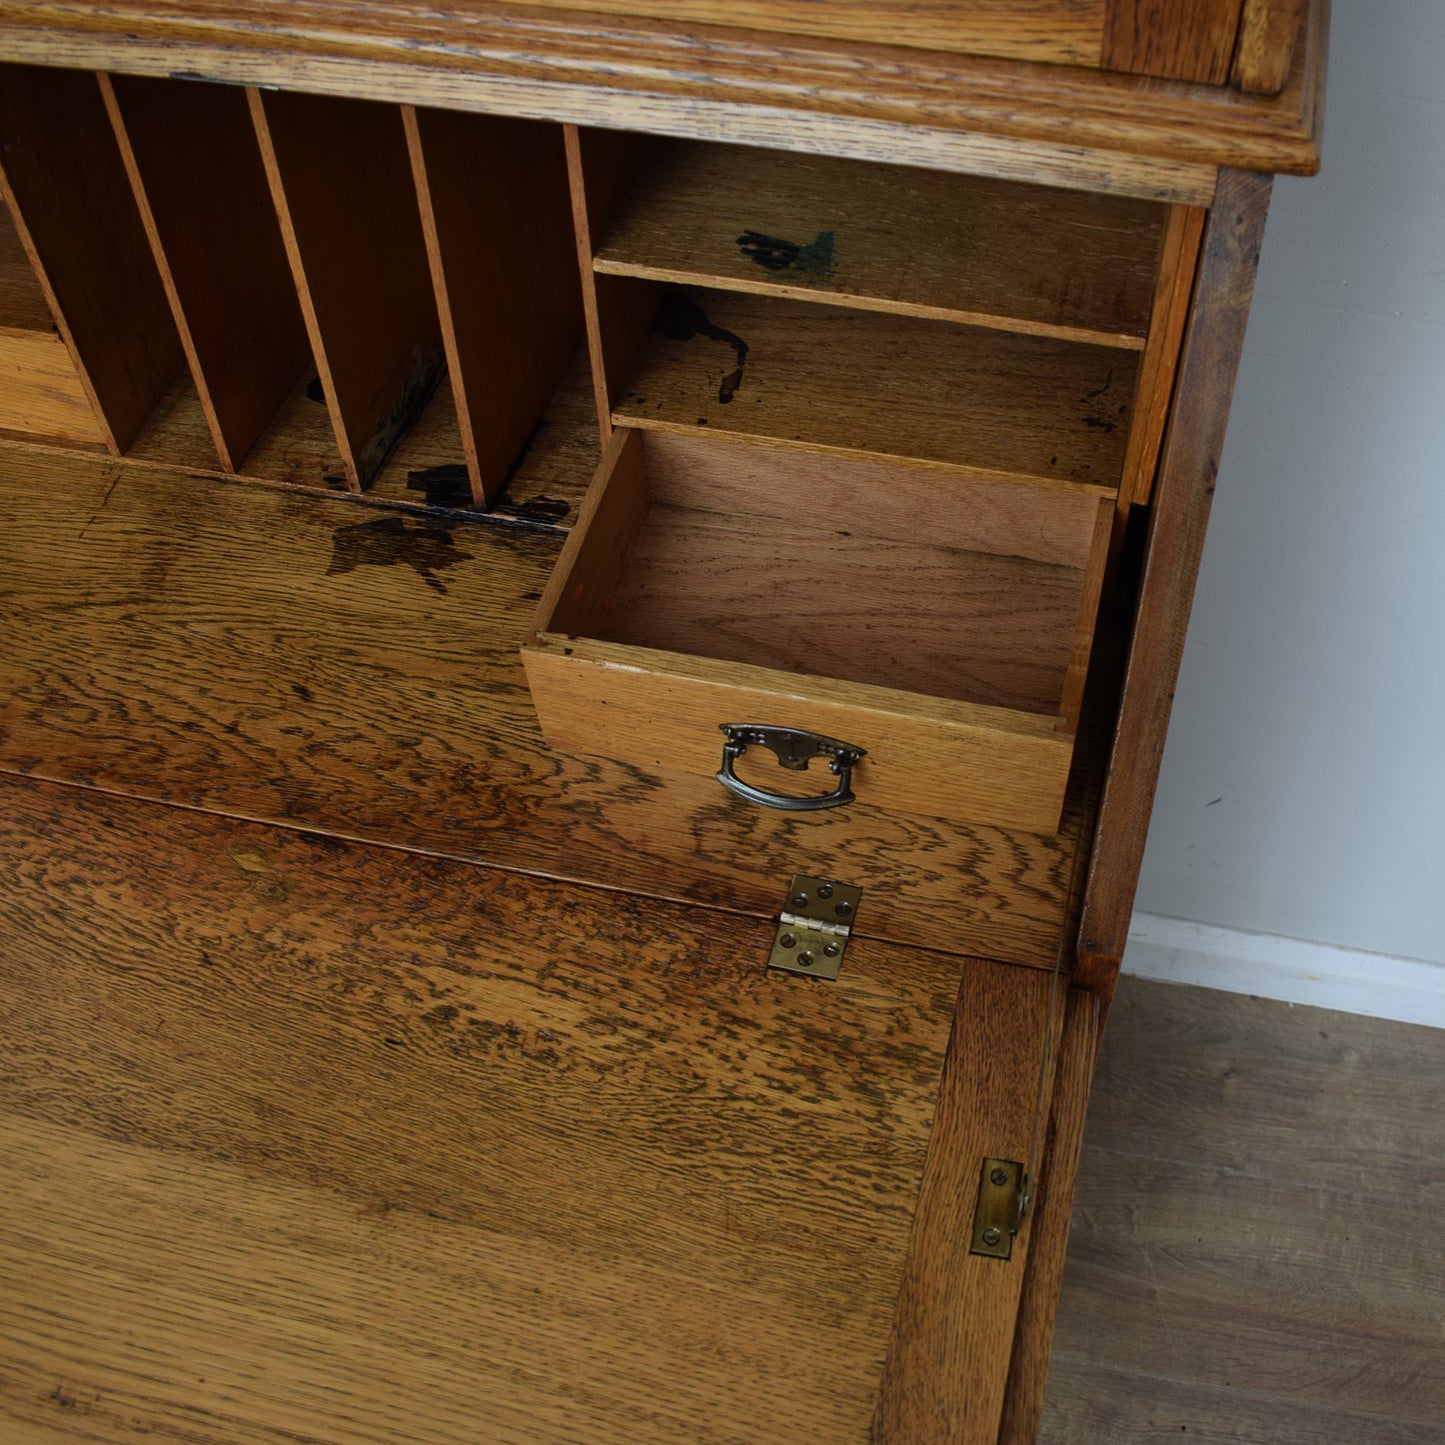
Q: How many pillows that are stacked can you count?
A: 0